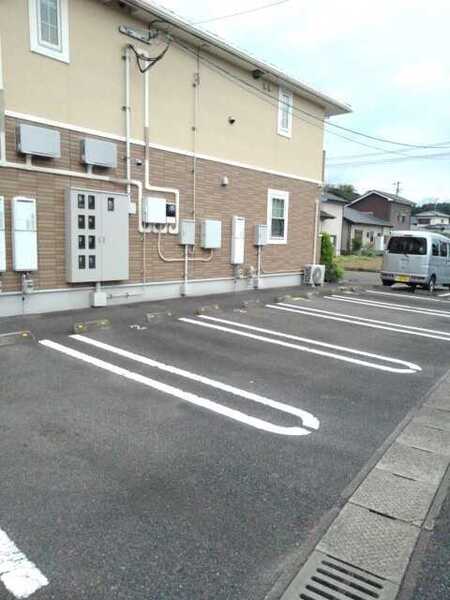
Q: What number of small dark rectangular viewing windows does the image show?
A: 9